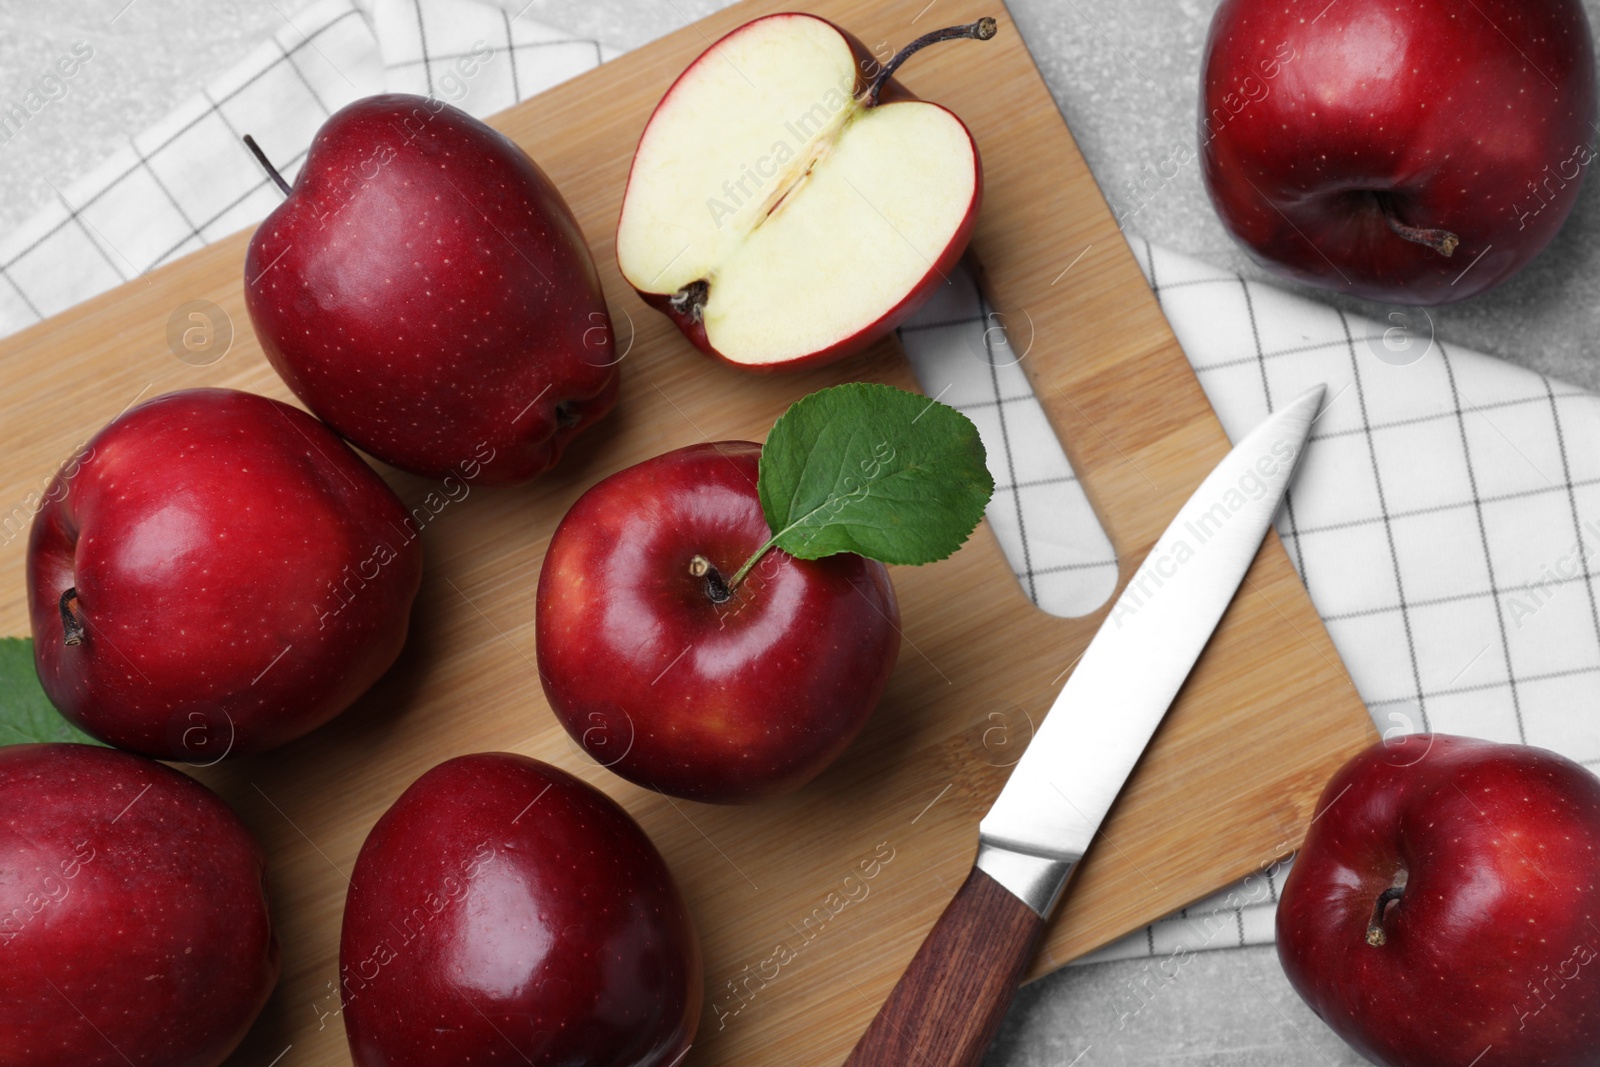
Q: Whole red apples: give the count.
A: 7